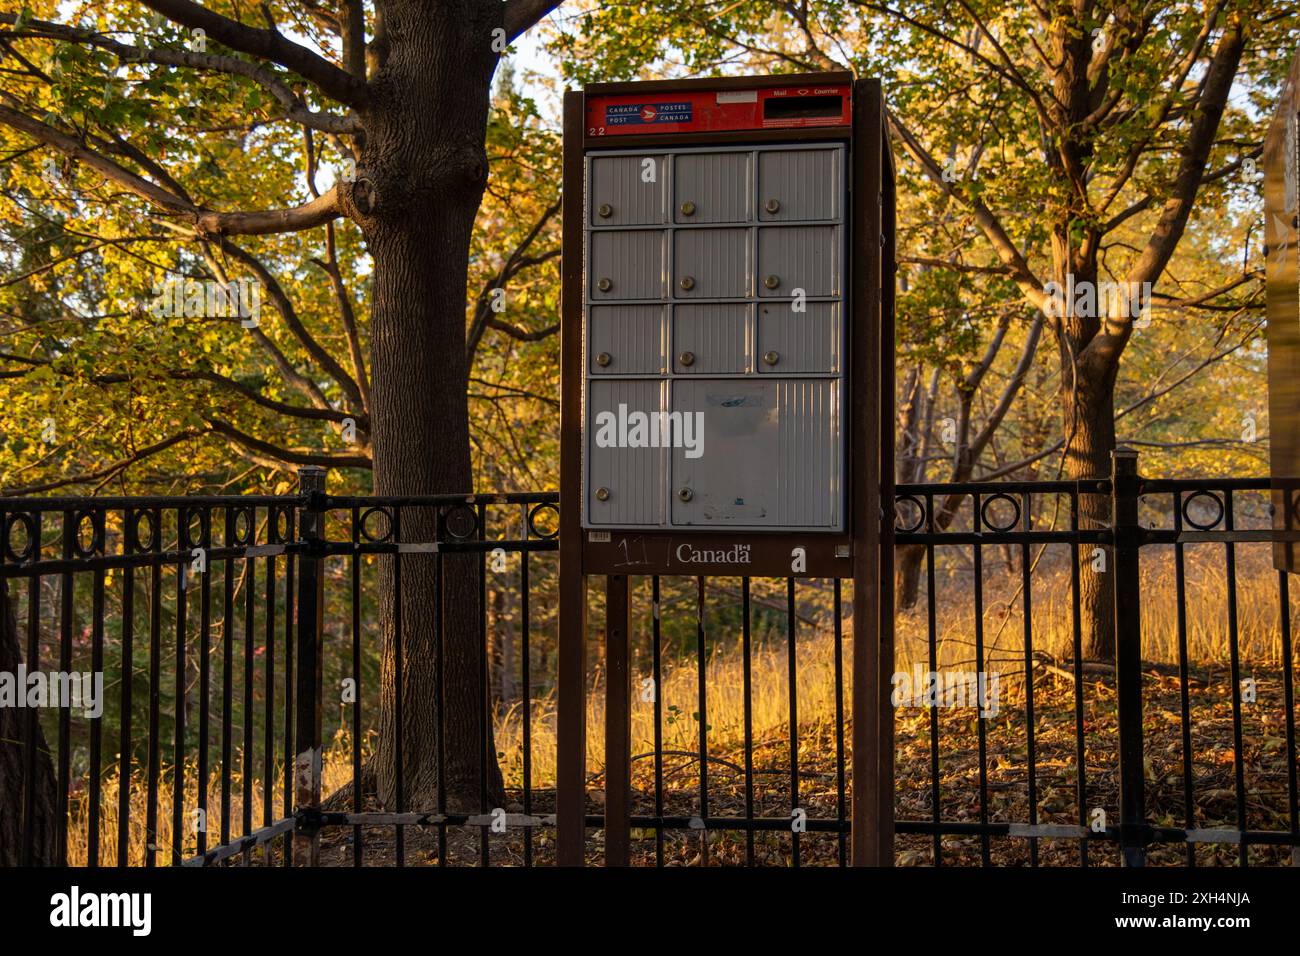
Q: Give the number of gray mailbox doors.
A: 11